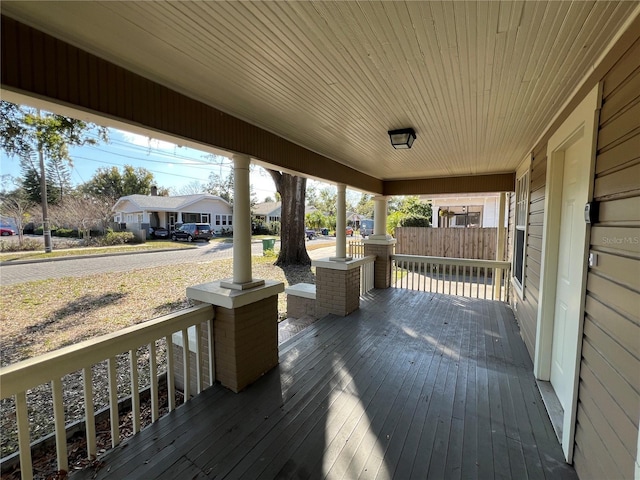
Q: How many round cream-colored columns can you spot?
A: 3